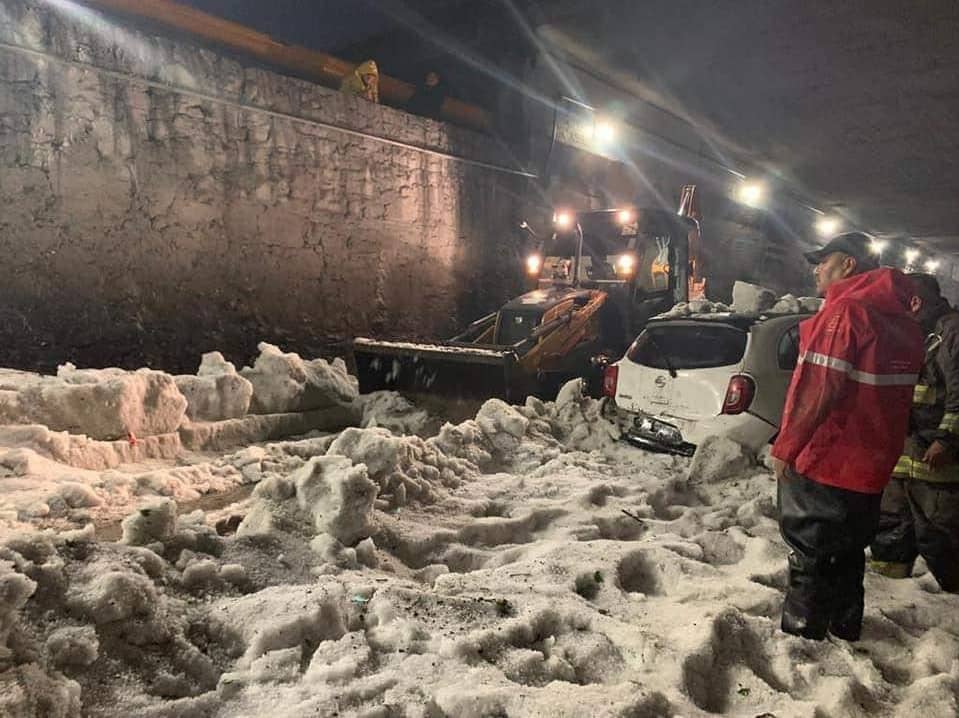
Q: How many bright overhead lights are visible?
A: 6